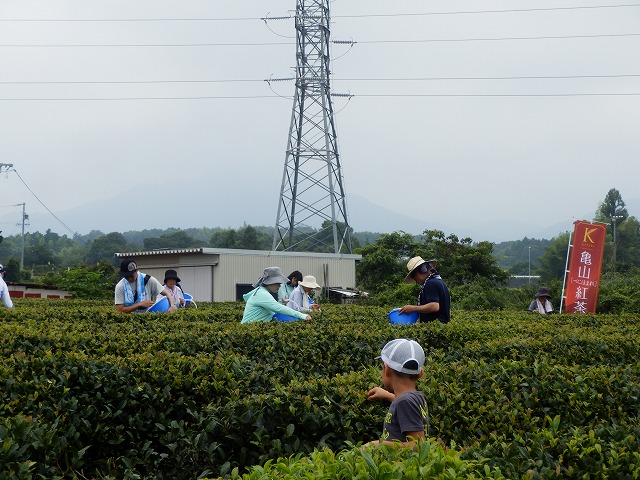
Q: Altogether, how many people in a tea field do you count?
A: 9